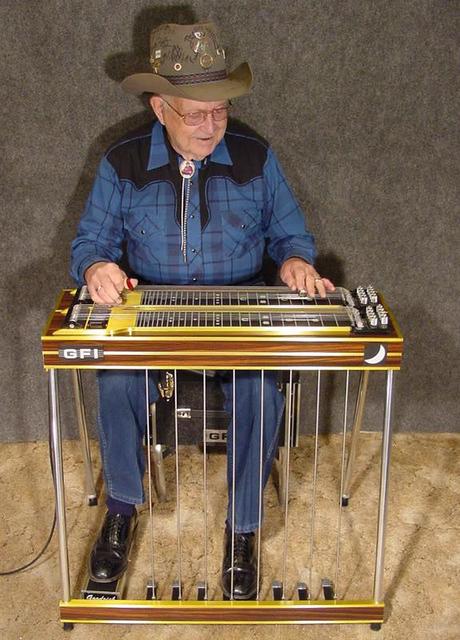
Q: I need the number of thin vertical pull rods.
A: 8